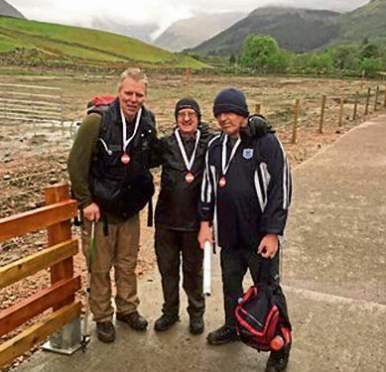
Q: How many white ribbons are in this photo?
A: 3